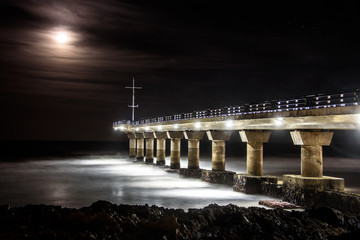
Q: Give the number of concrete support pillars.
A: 9